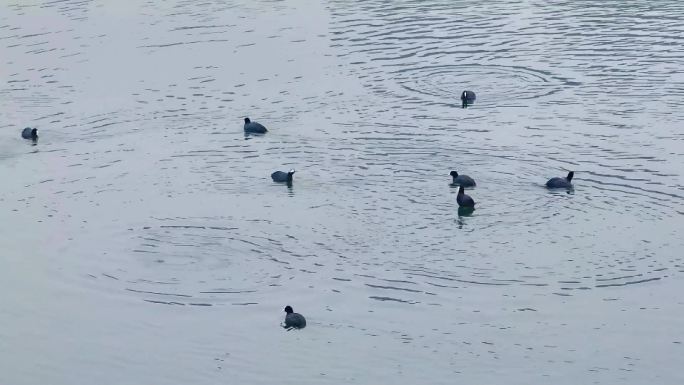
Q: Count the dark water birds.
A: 8